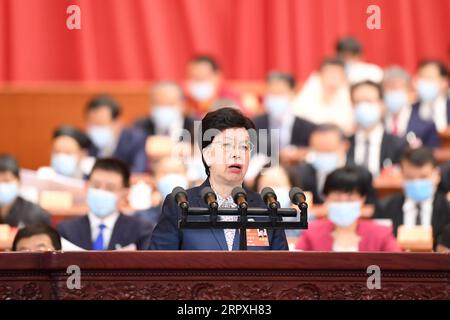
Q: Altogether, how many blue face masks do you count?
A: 15